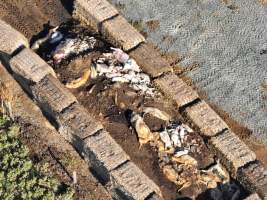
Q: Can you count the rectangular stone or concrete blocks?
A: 13